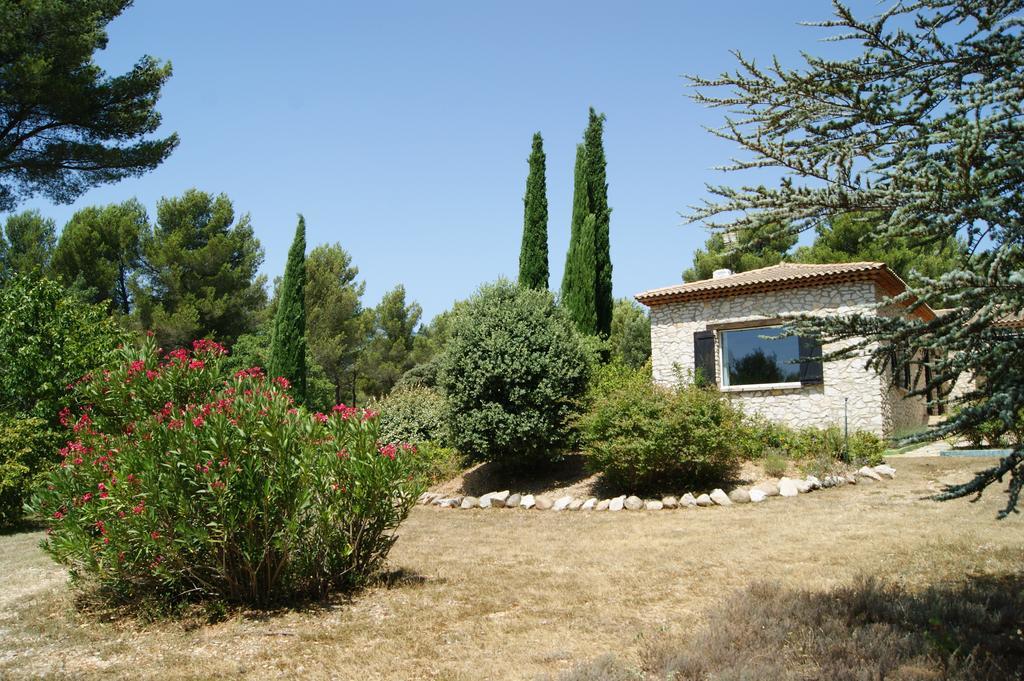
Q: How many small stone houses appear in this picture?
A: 1